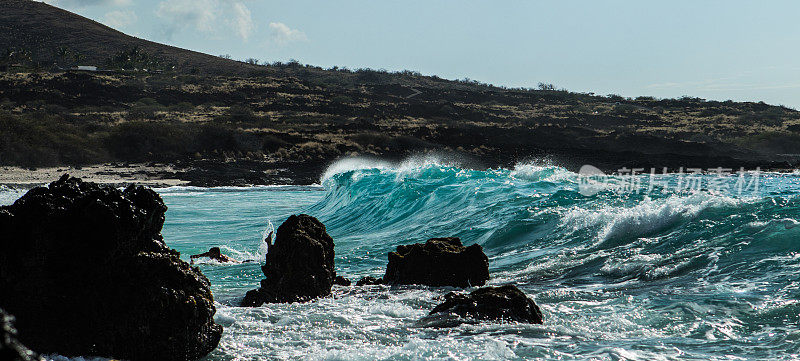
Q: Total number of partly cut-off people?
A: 1